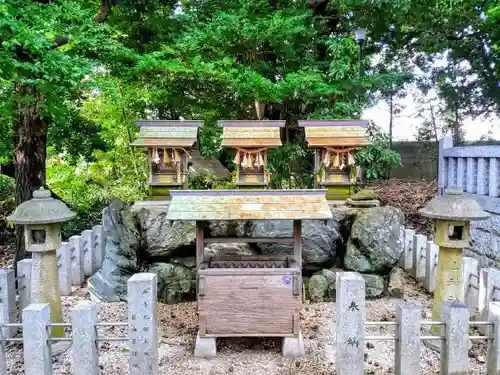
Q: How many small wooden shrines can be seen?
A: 3